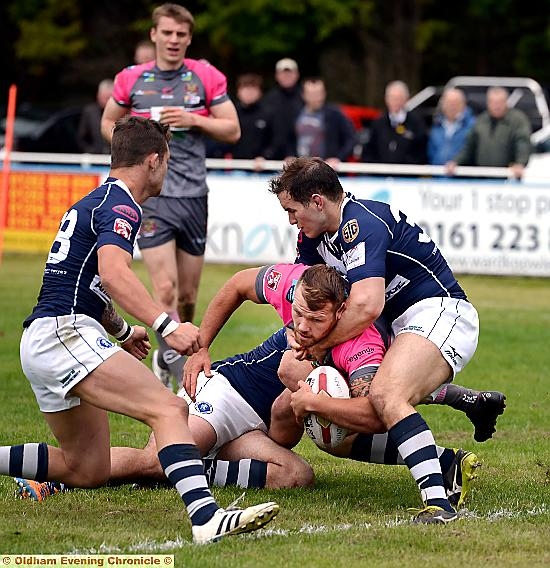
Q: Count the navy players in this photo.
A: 3